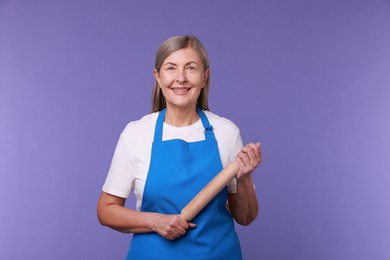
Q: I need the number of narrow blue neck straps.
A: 2